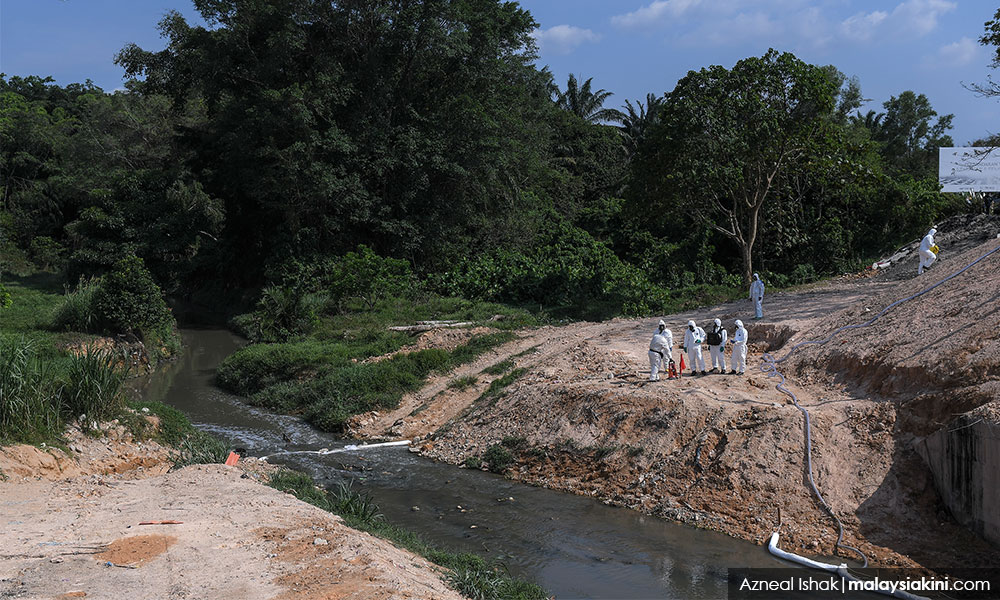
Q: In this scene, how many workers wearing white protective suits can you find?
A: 7